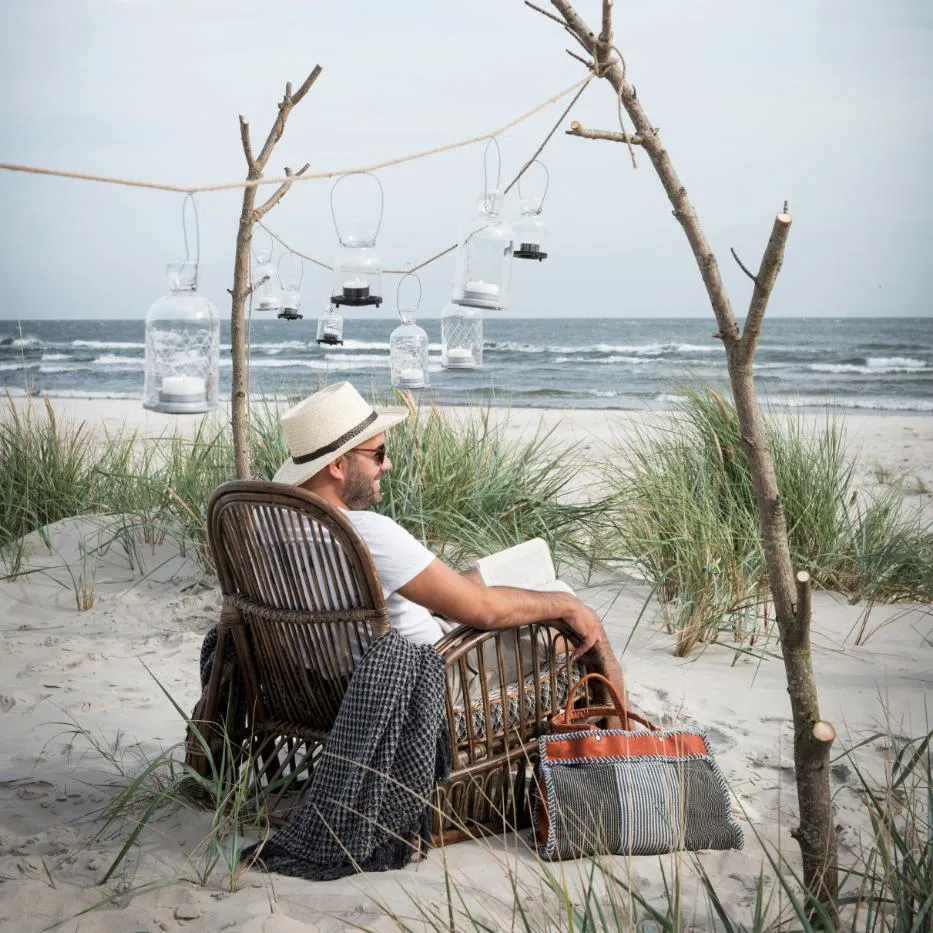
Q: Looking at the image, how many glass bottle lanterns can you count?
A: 9